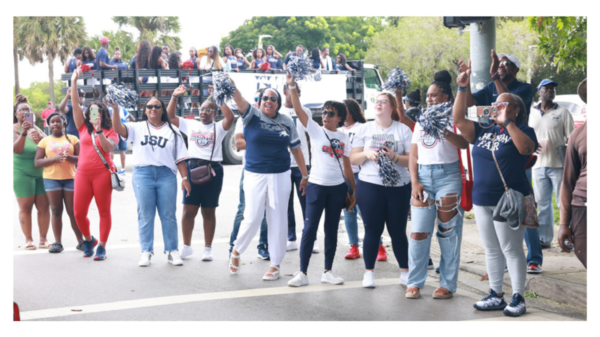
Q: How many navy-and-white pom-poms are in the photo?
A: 6